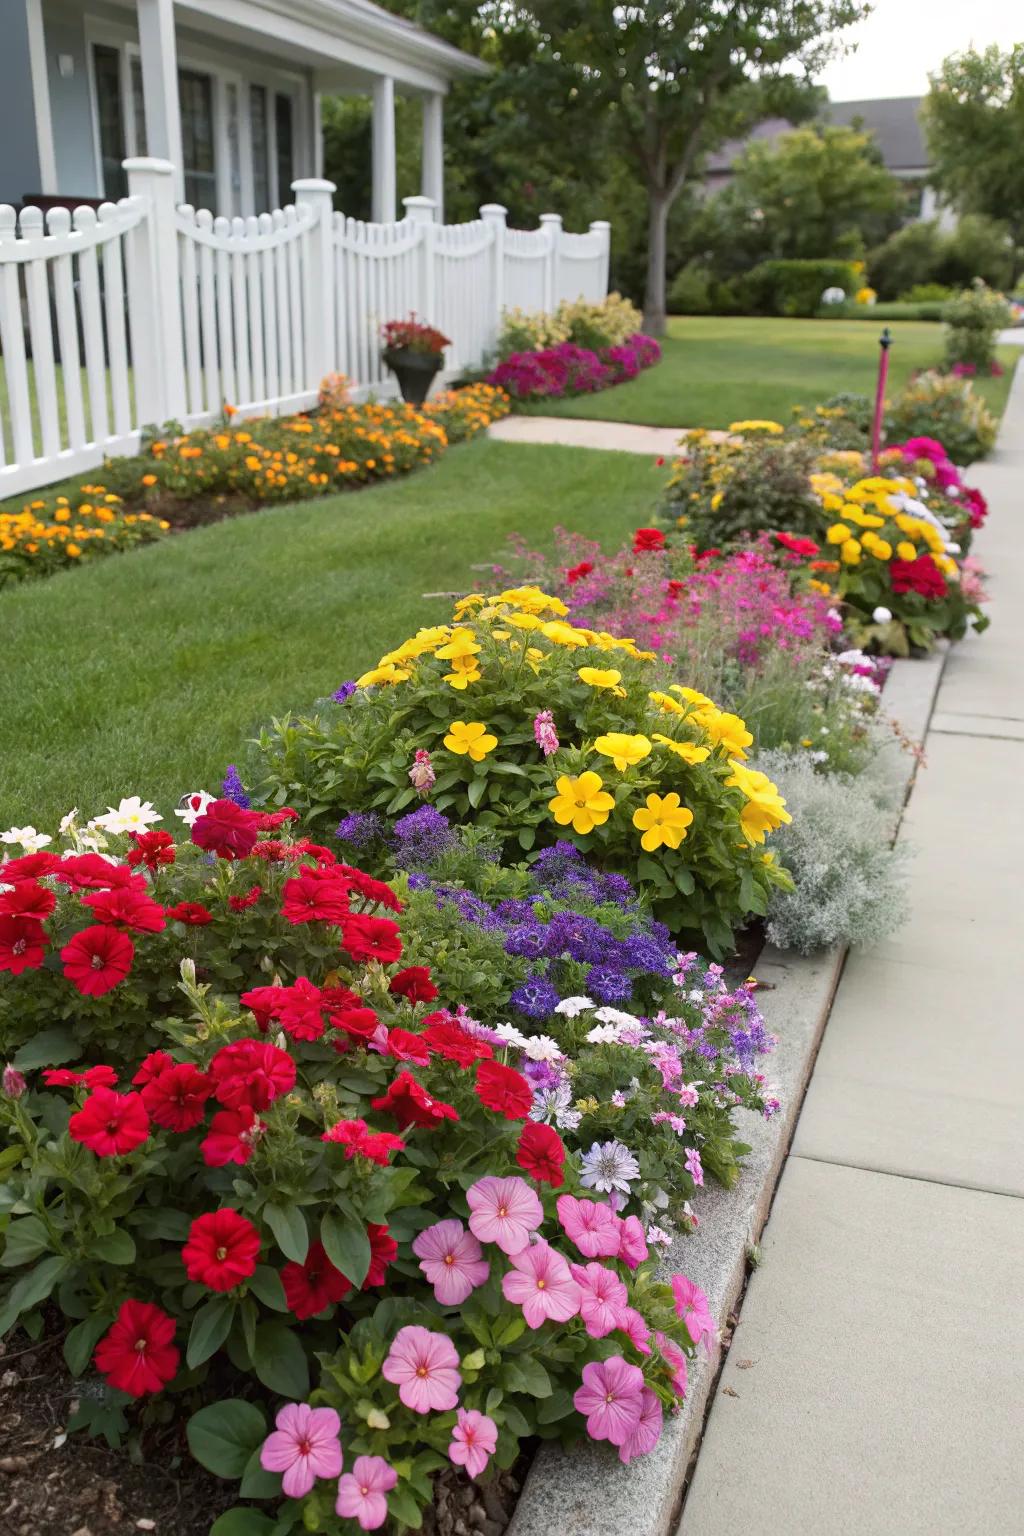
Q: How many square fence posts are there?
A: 6